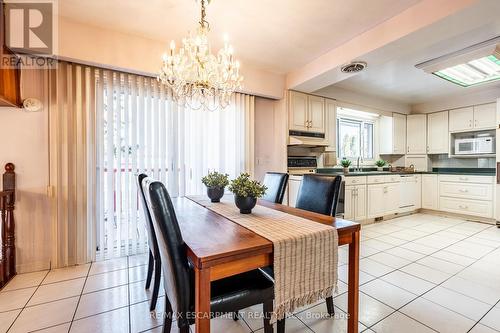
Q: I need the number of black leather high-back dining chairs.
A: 4